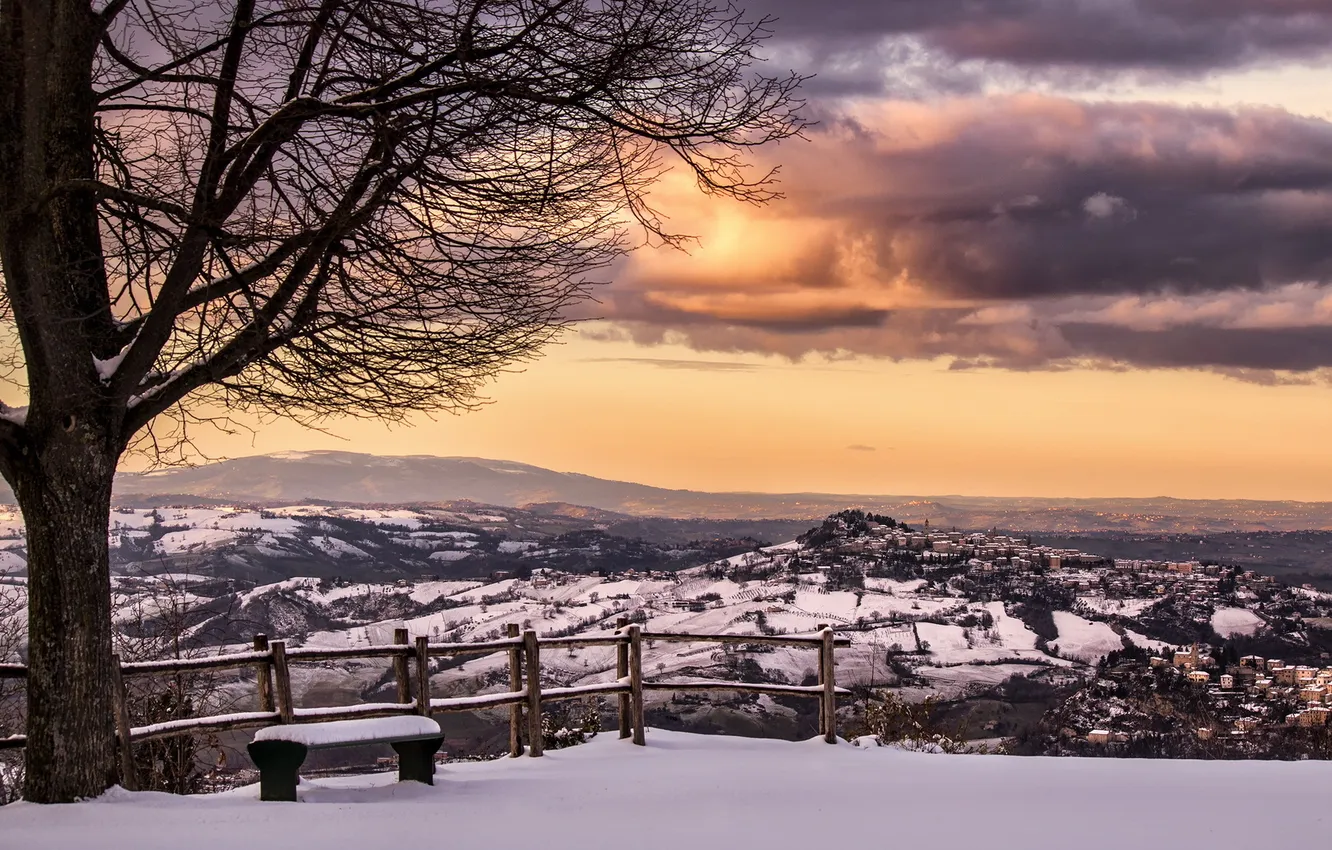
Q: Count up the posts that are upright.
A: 11